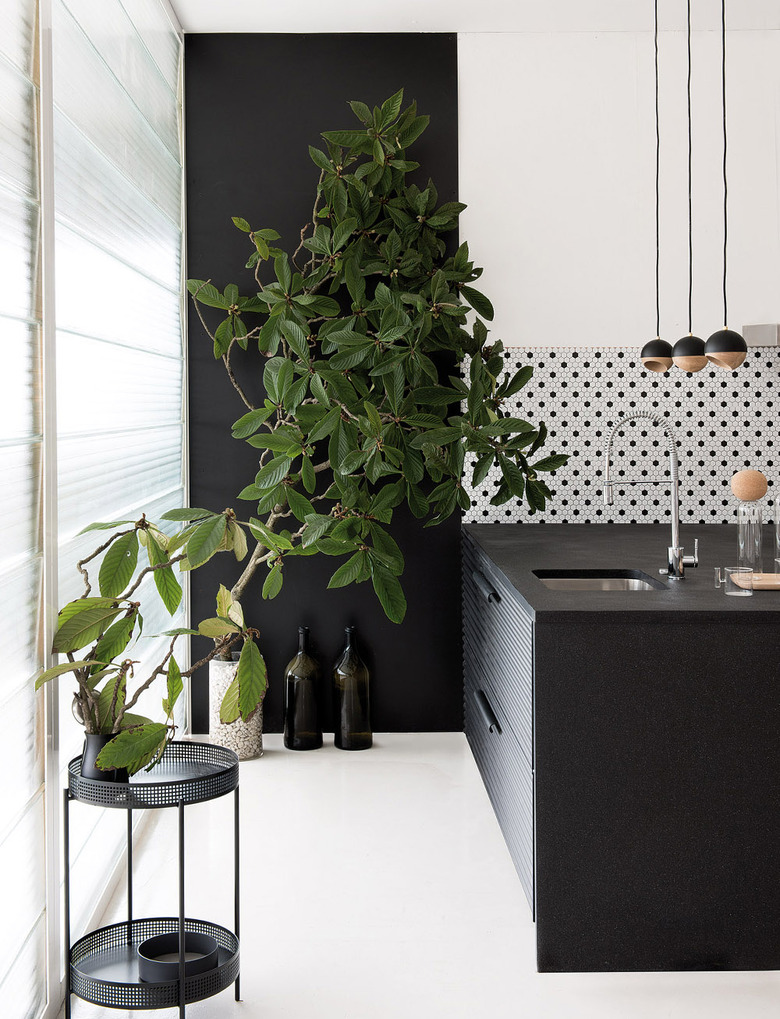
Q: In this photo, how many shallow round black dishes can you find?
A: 1